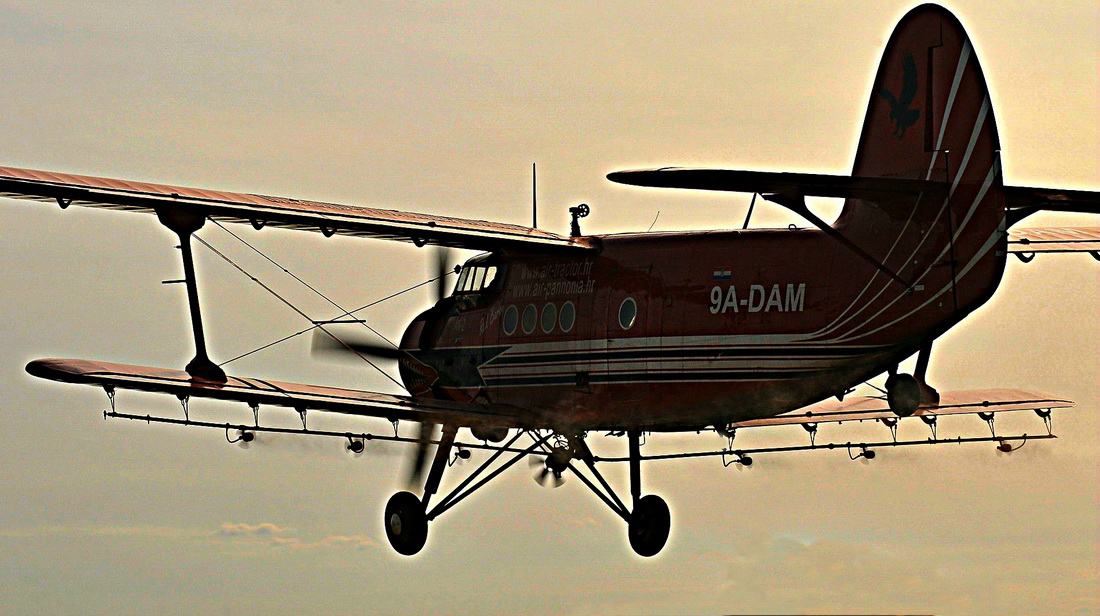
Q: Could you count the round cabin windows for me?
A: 5